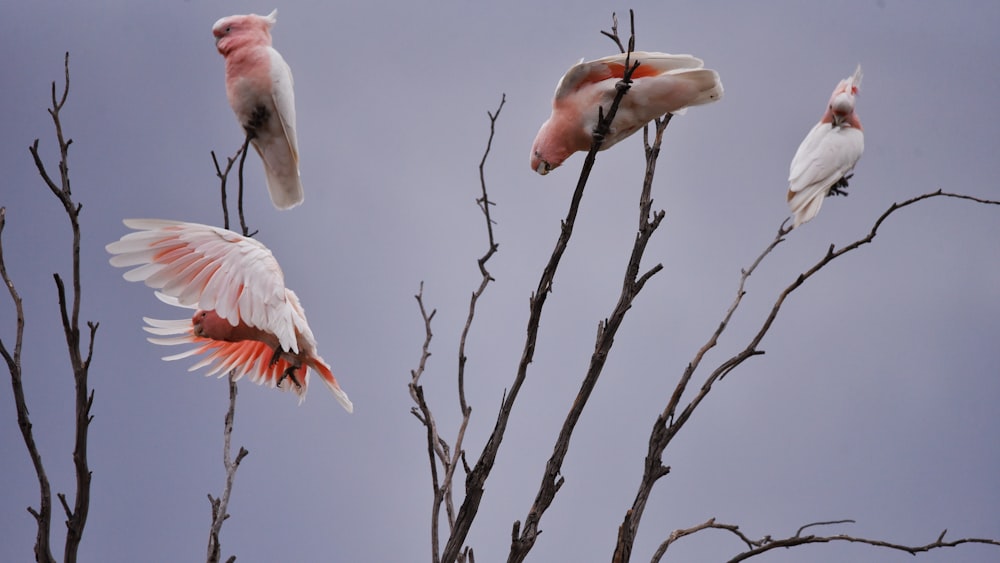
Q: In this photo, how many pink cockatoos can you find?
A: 4